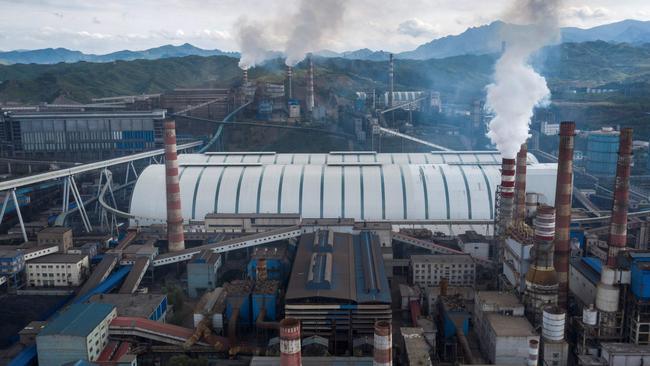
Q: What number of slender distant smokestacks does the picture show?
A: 4